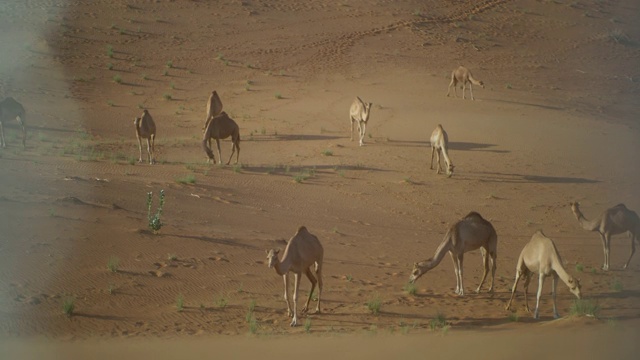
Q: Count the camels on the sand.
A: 11